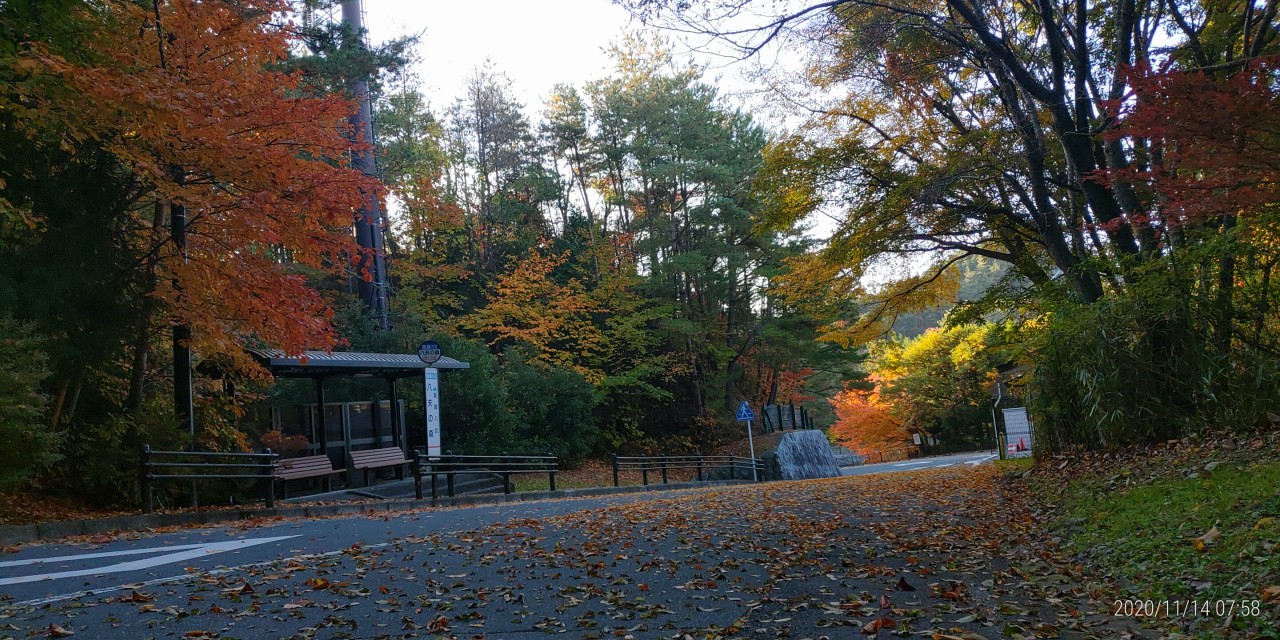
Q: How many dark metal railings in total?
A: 3